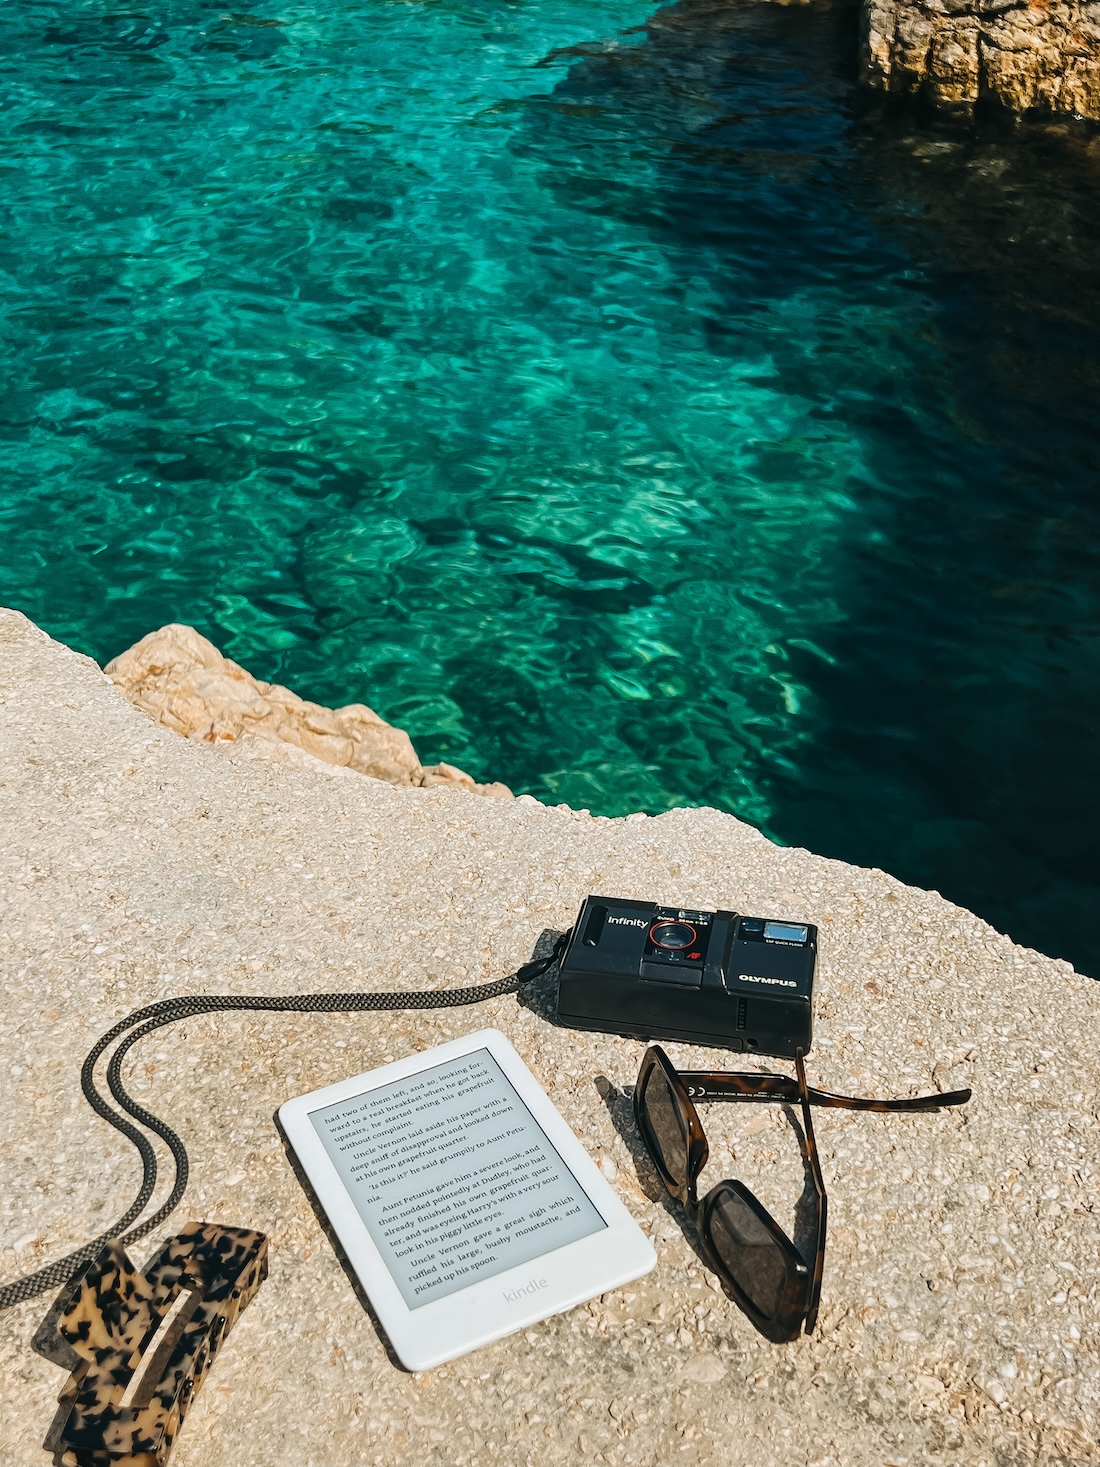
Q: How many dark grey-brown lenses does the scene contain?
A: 2